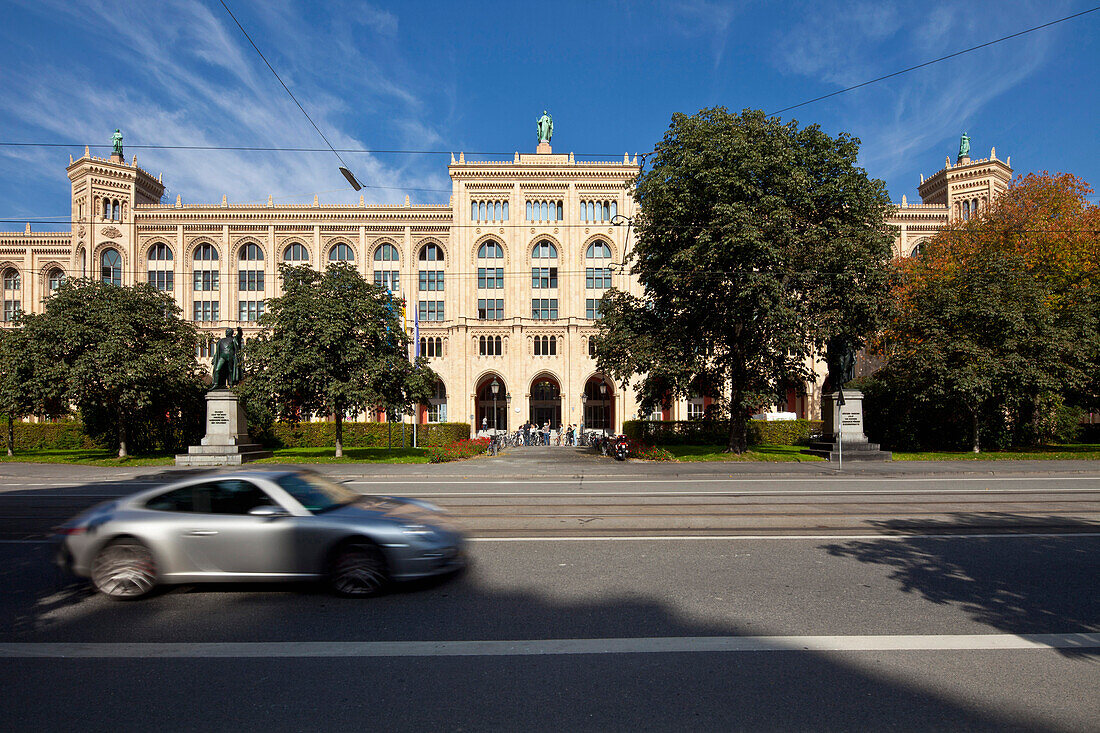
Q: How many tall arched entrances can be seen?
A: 3